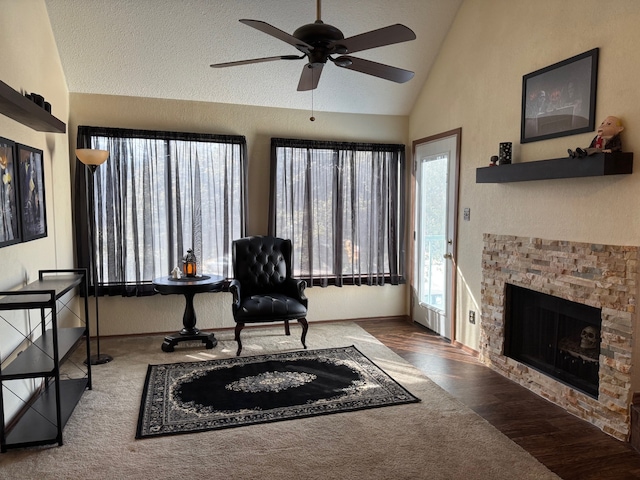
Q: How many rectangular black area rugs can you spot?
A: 1